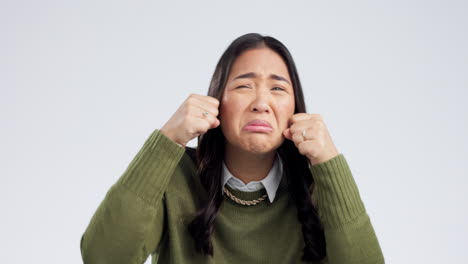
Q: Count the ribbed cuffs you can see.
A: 2